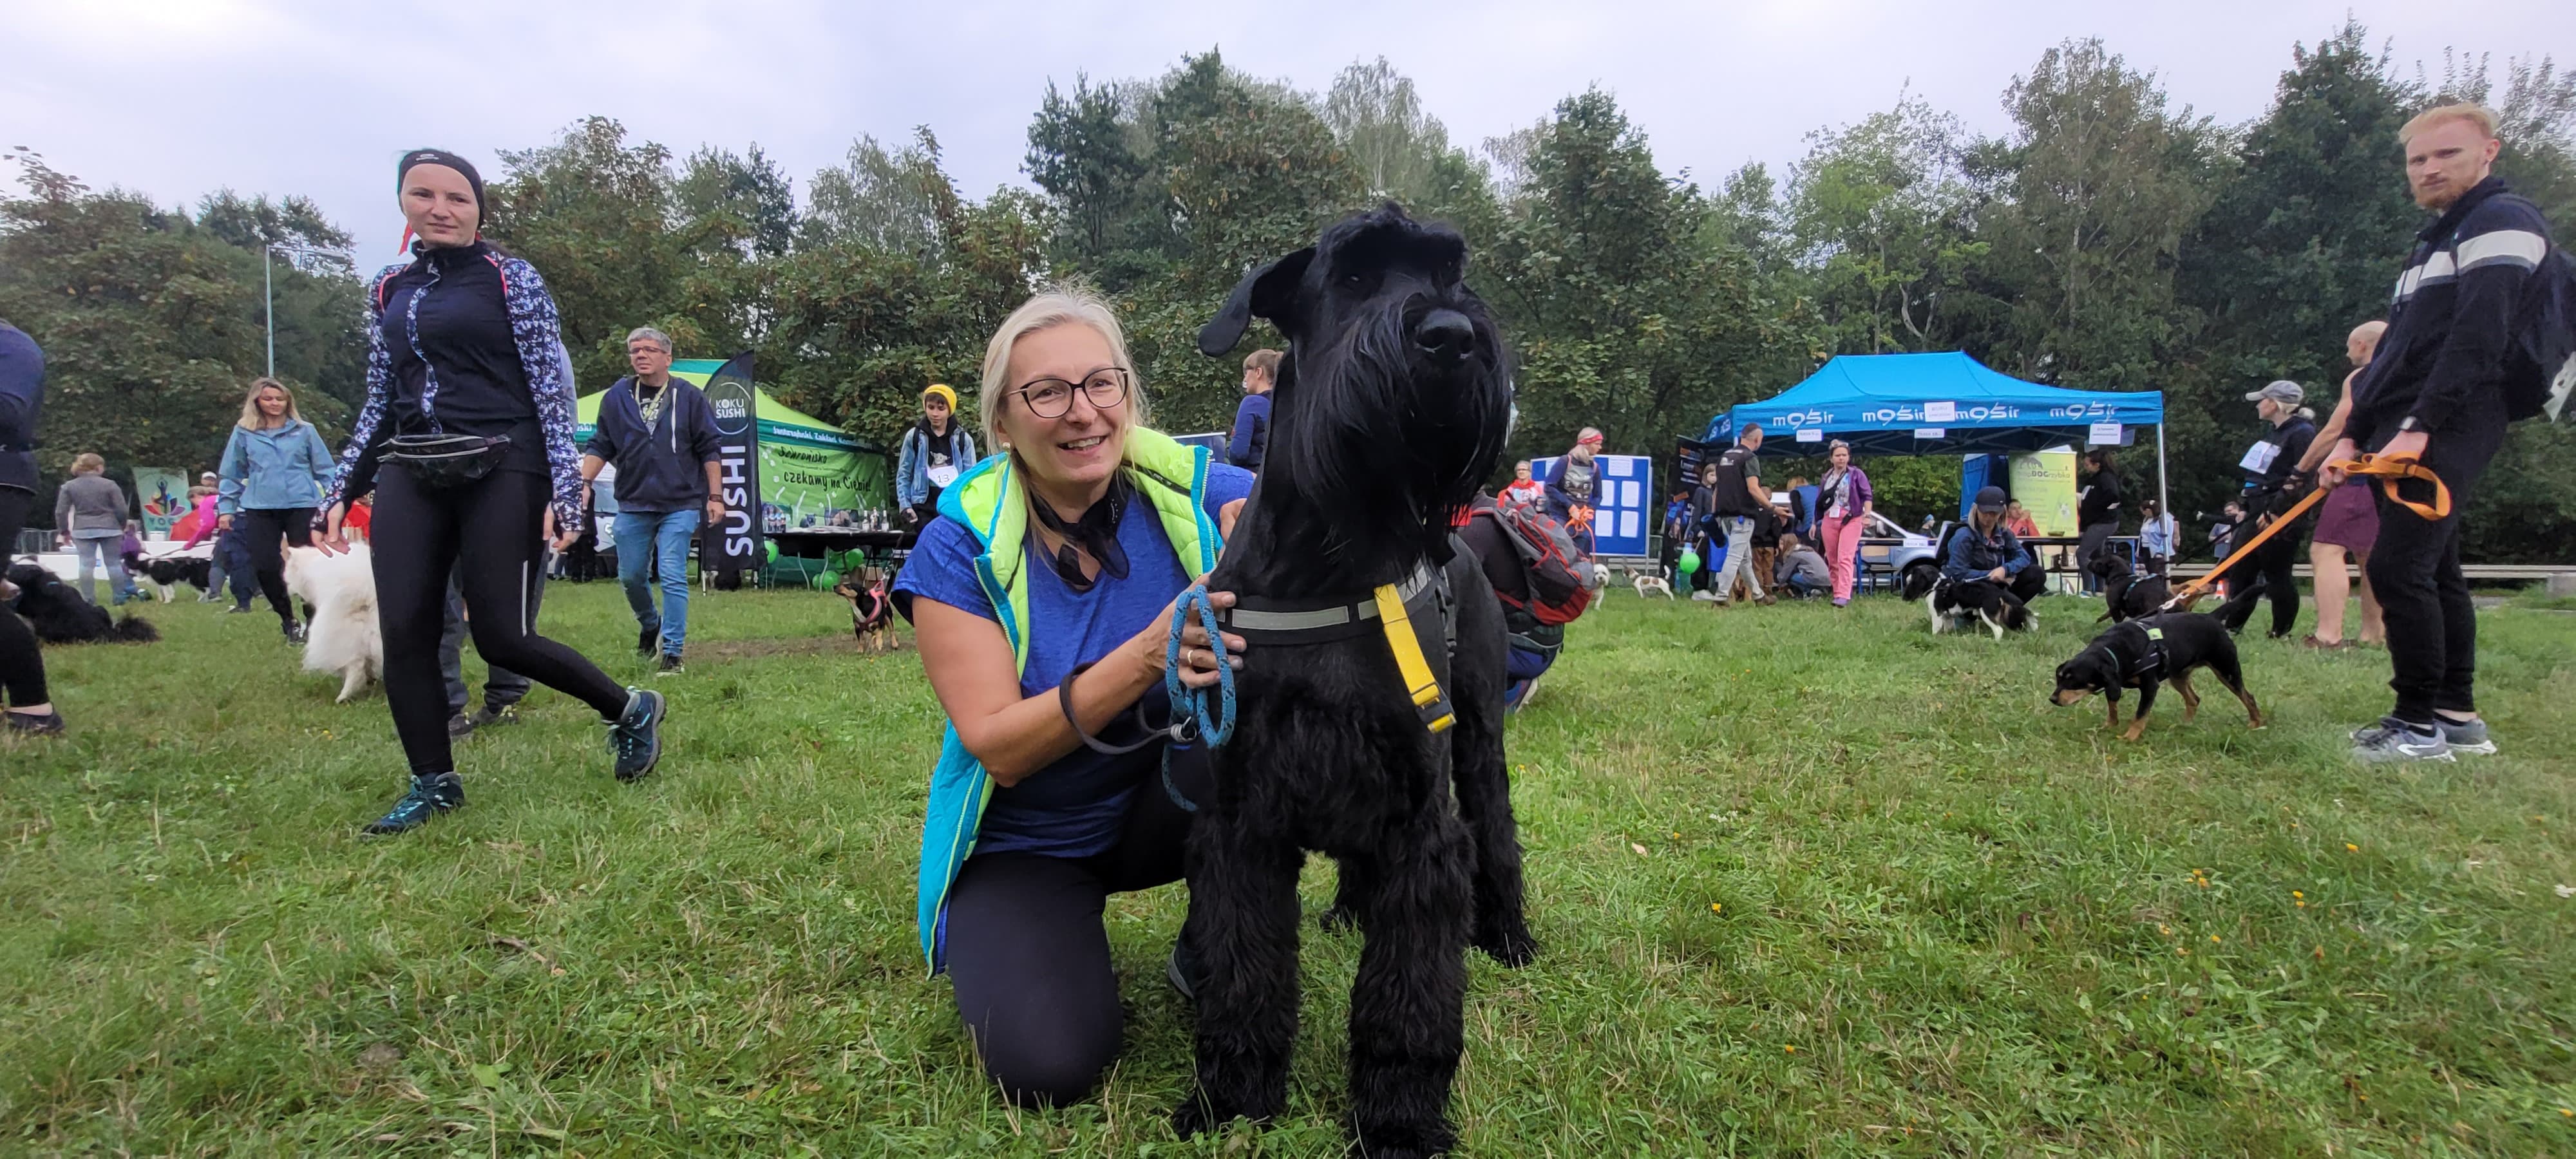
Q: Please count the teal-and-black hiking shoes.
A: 2